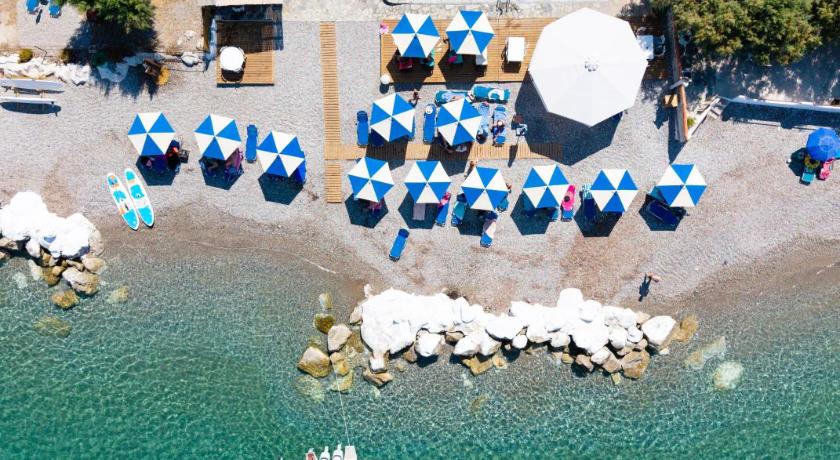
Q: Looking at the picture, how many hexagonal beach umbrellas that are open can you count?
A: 13